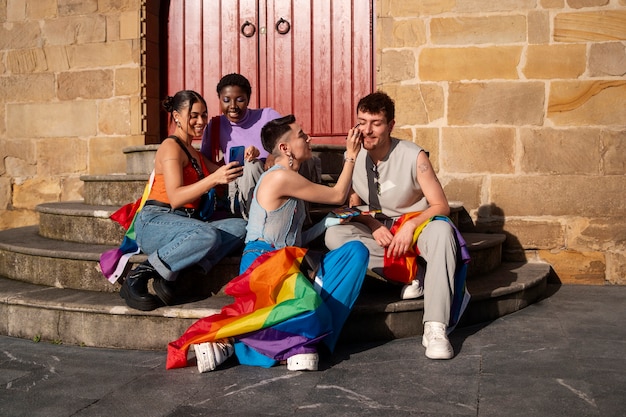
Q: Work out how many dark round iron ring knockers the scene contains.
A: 2